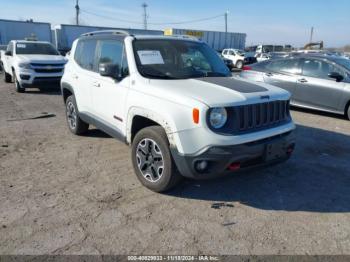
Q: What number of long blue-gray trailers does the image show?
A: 3